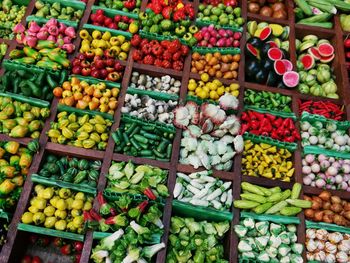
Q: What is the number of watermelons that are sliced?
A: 11